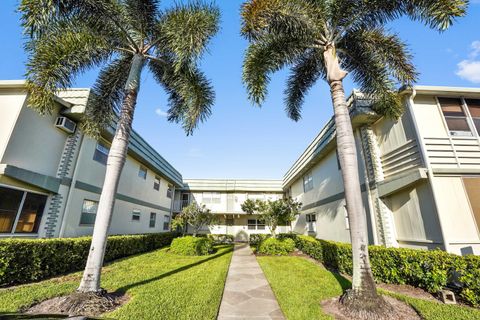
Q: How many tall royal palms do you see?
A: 2